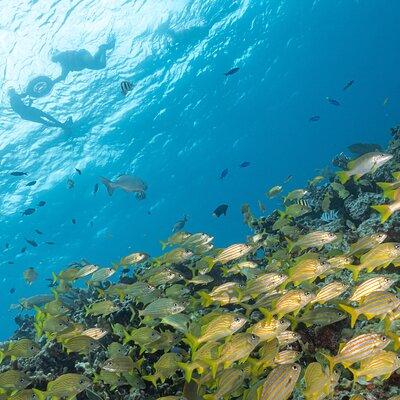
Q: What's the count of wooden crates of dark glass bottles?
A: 0